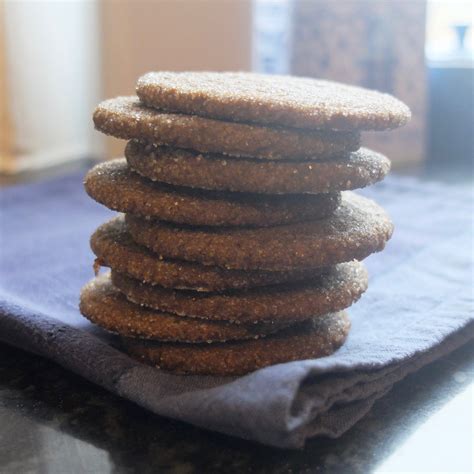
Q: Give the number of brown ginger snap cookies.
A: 9